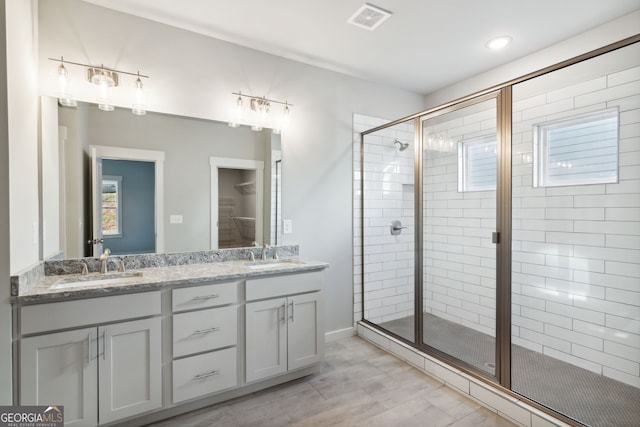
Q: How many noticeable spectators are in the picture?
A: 0